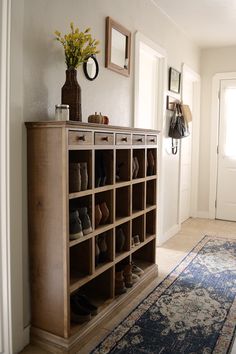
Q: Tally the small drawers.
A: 5